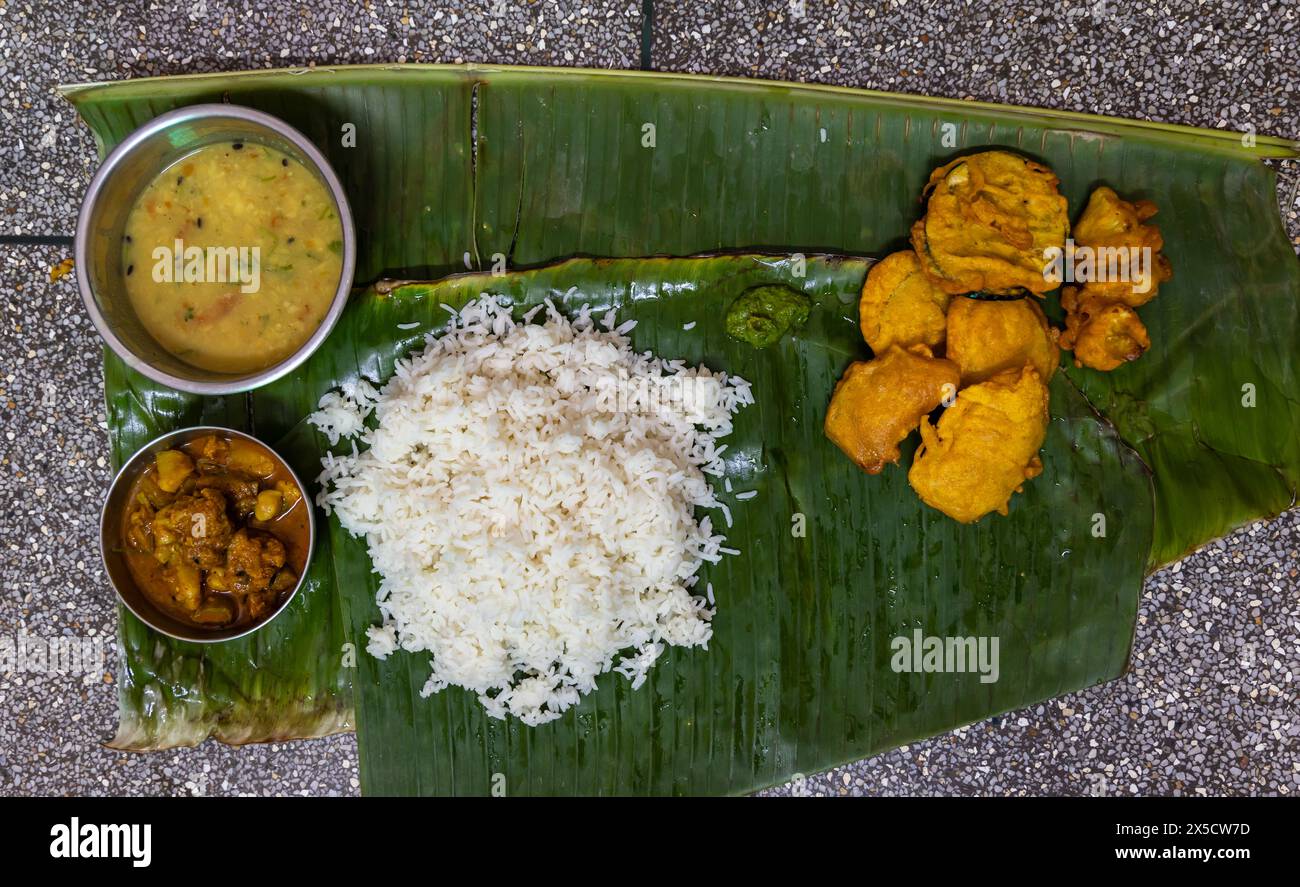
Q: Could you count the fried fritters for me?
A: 7